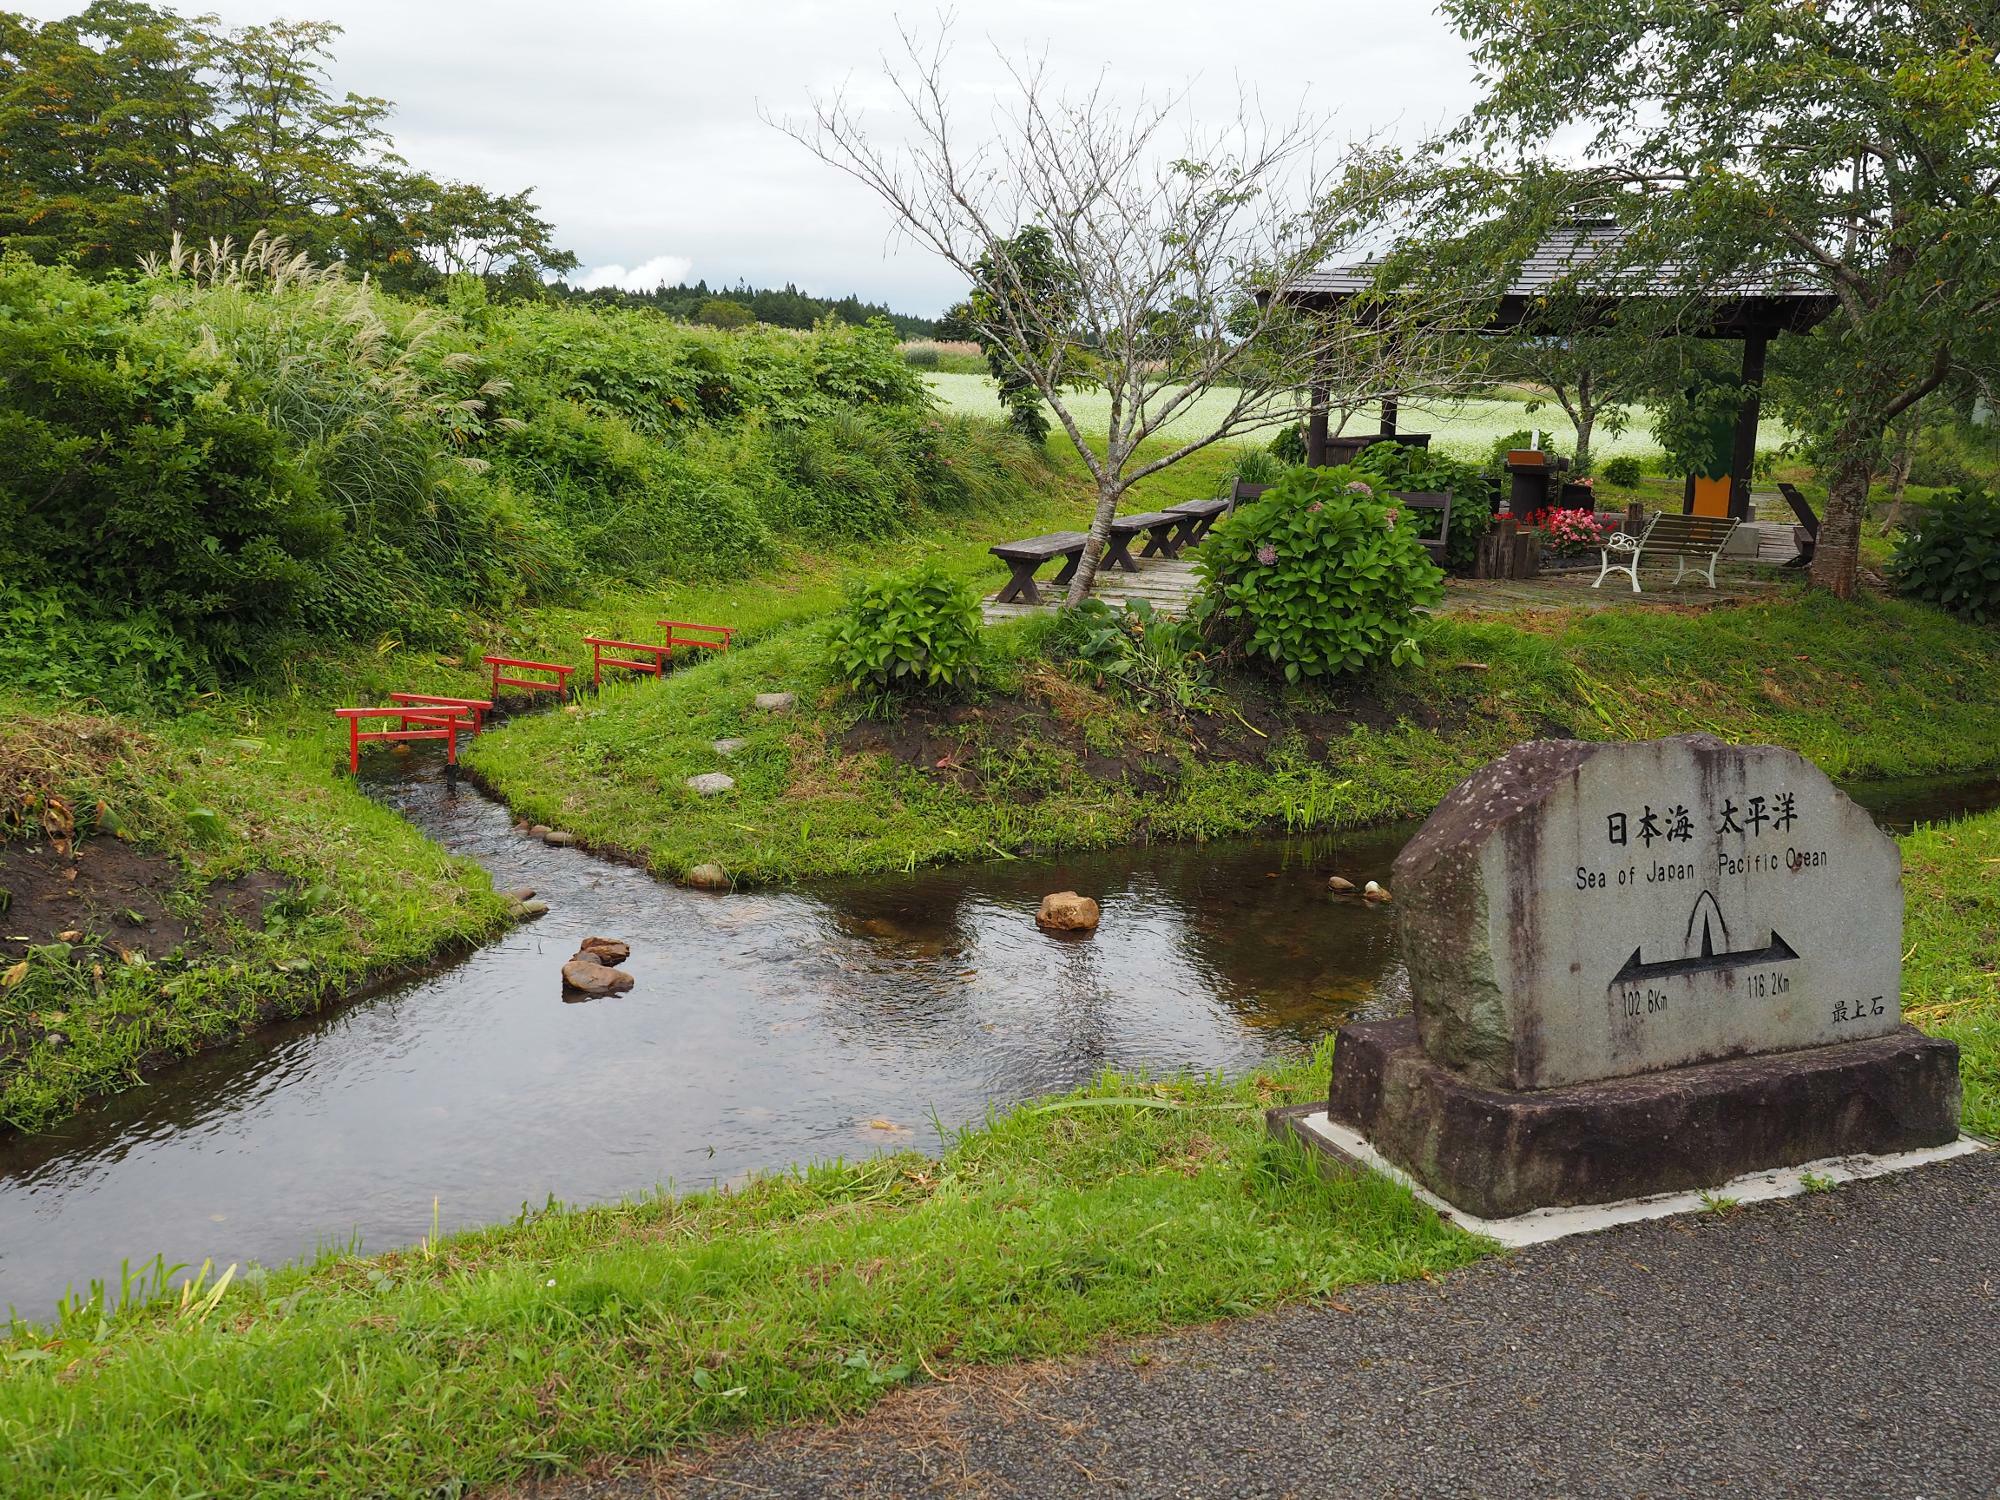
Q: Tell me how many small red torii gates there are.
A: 5